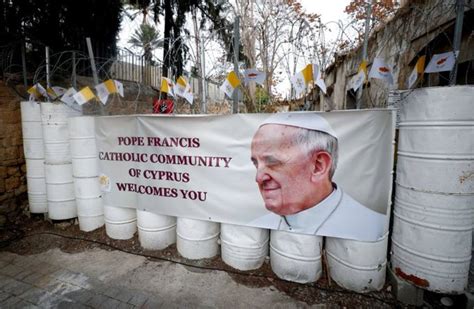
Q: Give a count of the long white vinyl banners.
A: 1